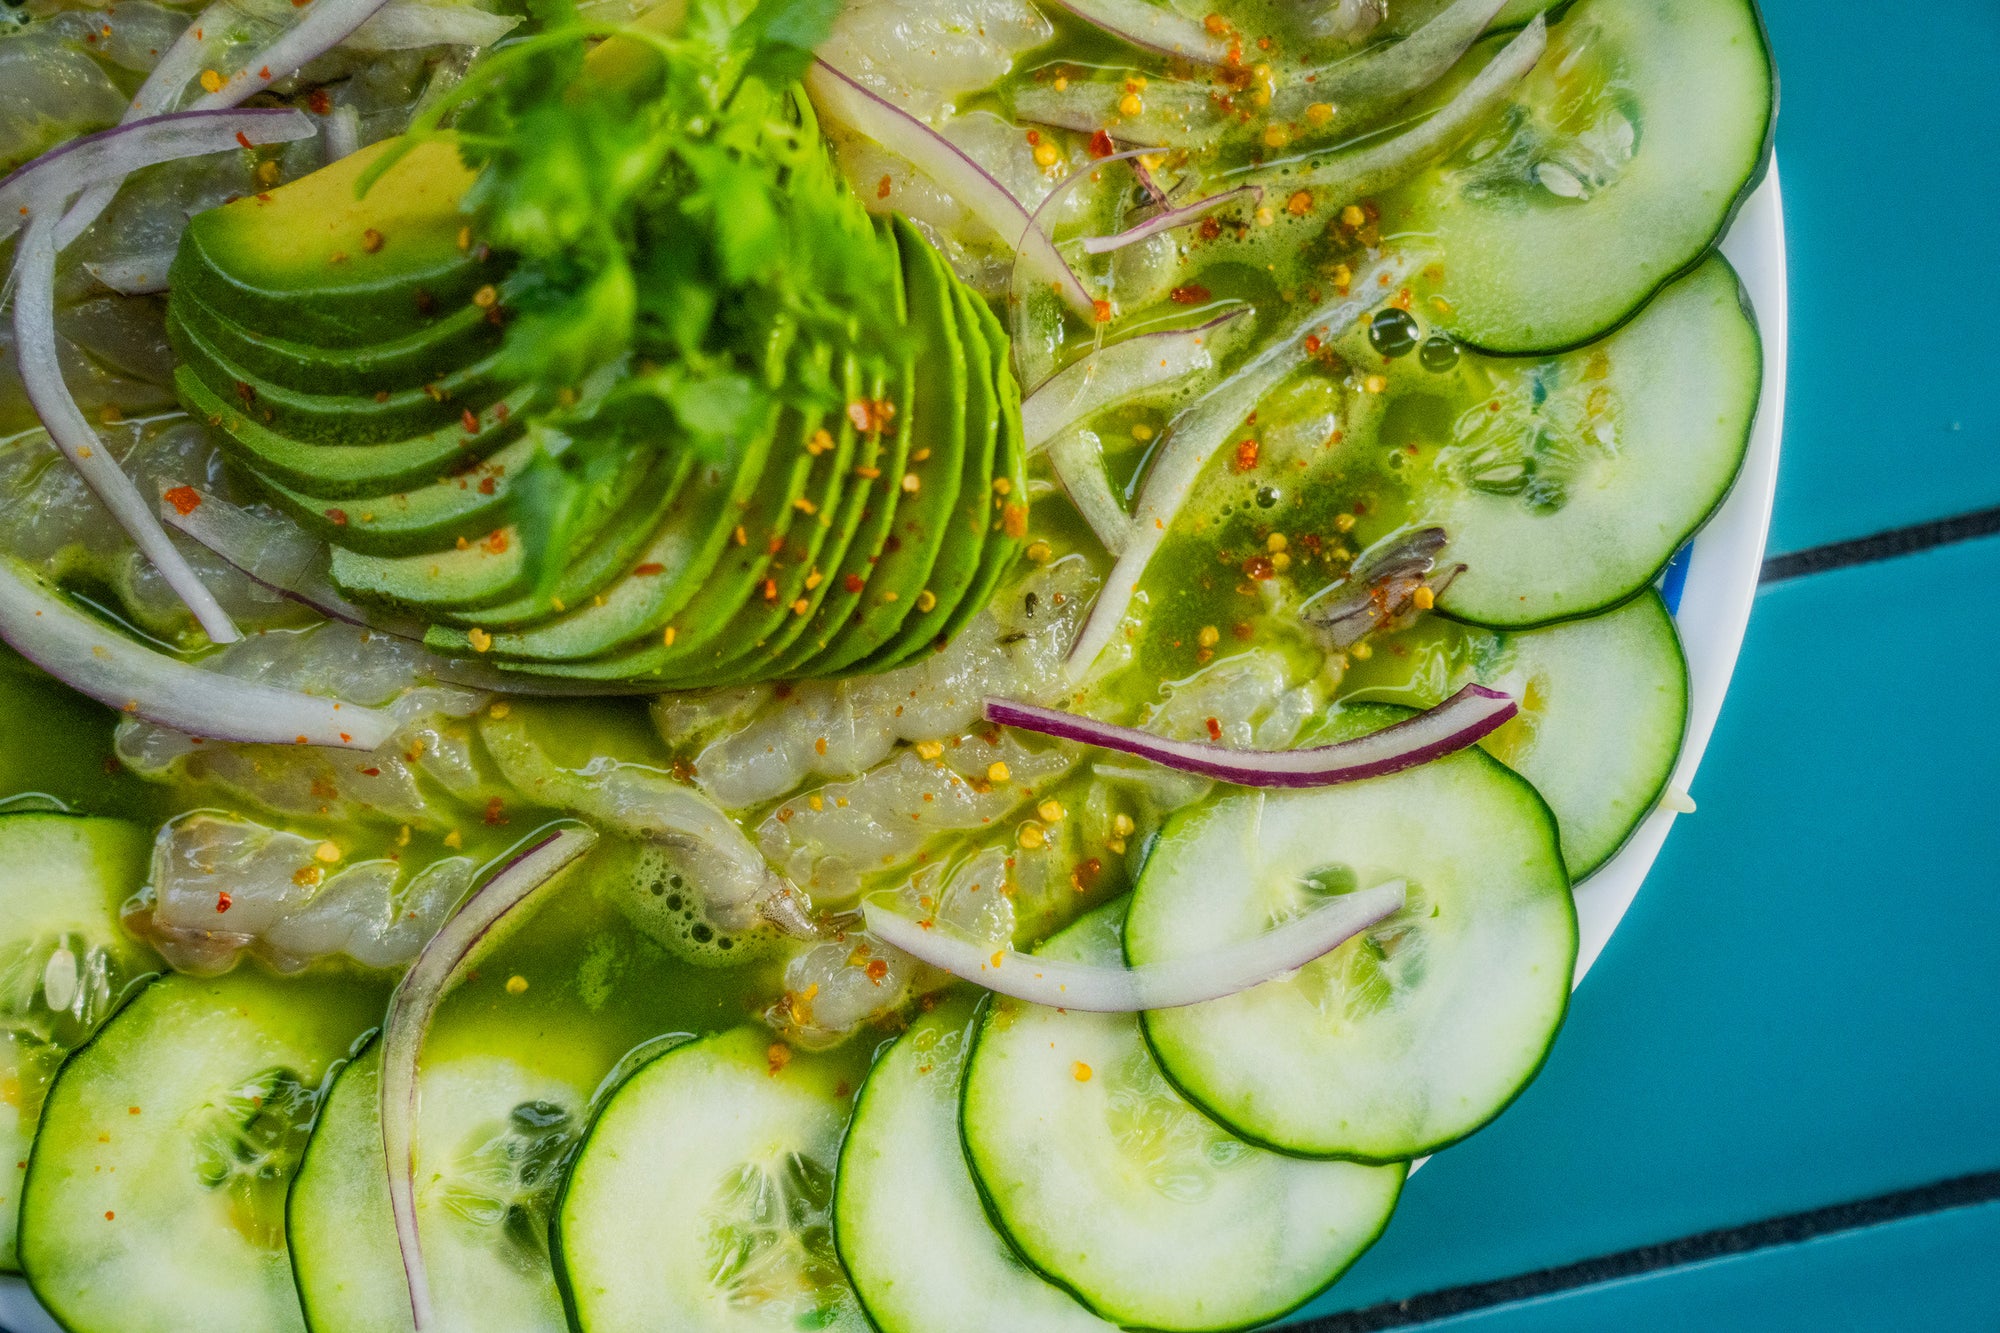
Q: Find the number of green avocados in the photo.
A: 1